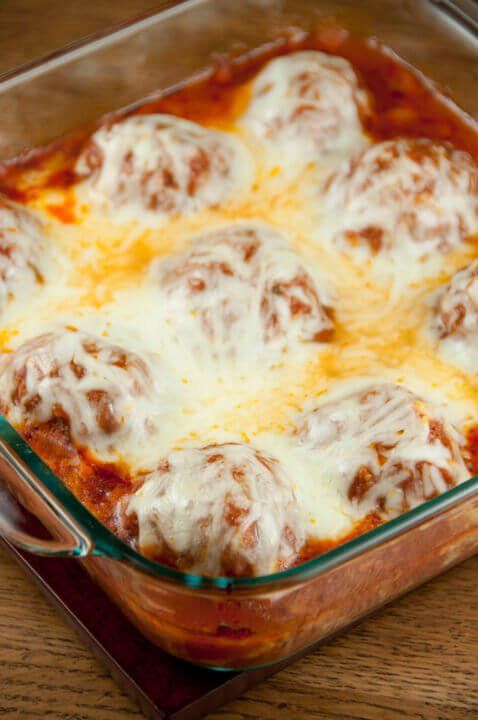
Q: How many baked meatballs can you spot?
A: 9